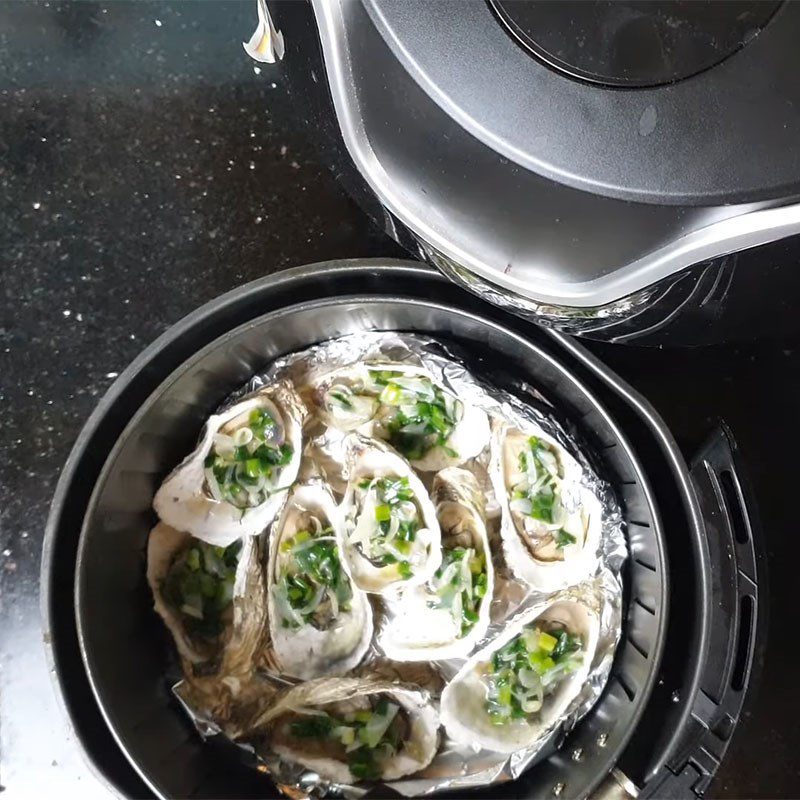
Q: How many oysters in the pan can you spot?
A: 9